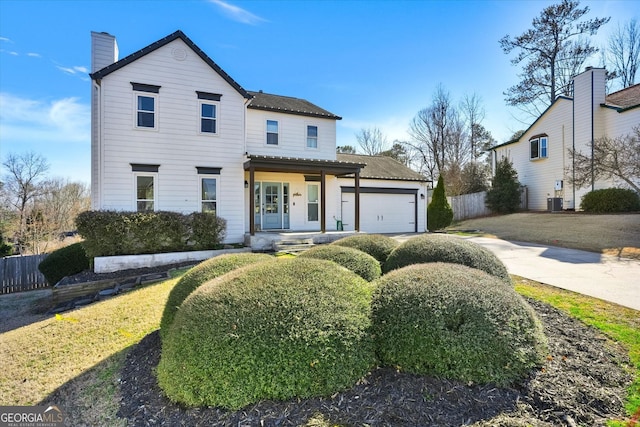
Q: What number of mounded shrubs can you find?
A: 6